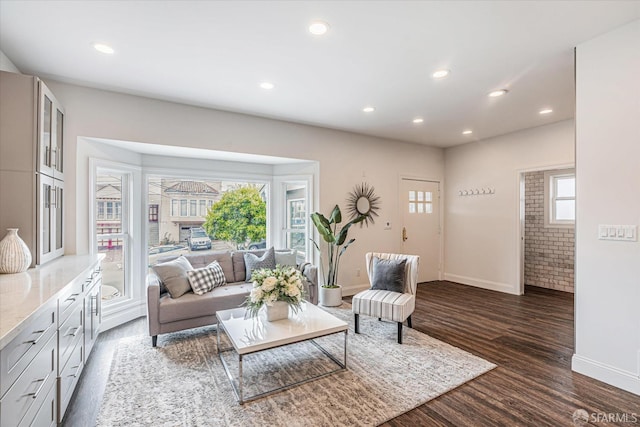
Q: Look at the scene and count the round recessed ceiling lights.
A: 9